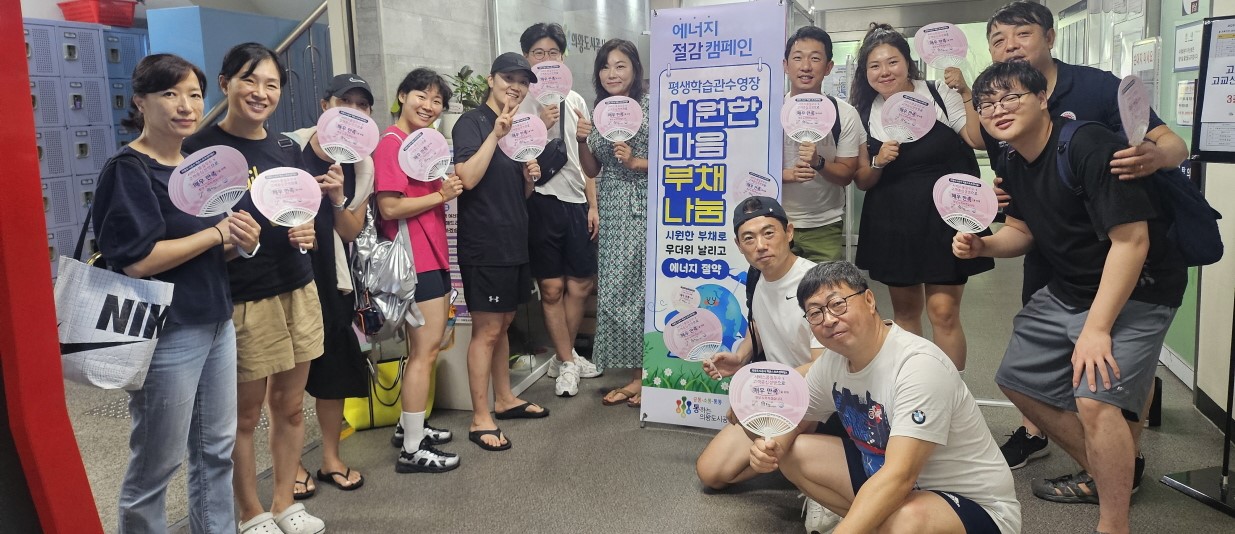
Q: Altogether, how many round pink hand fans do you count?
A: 14